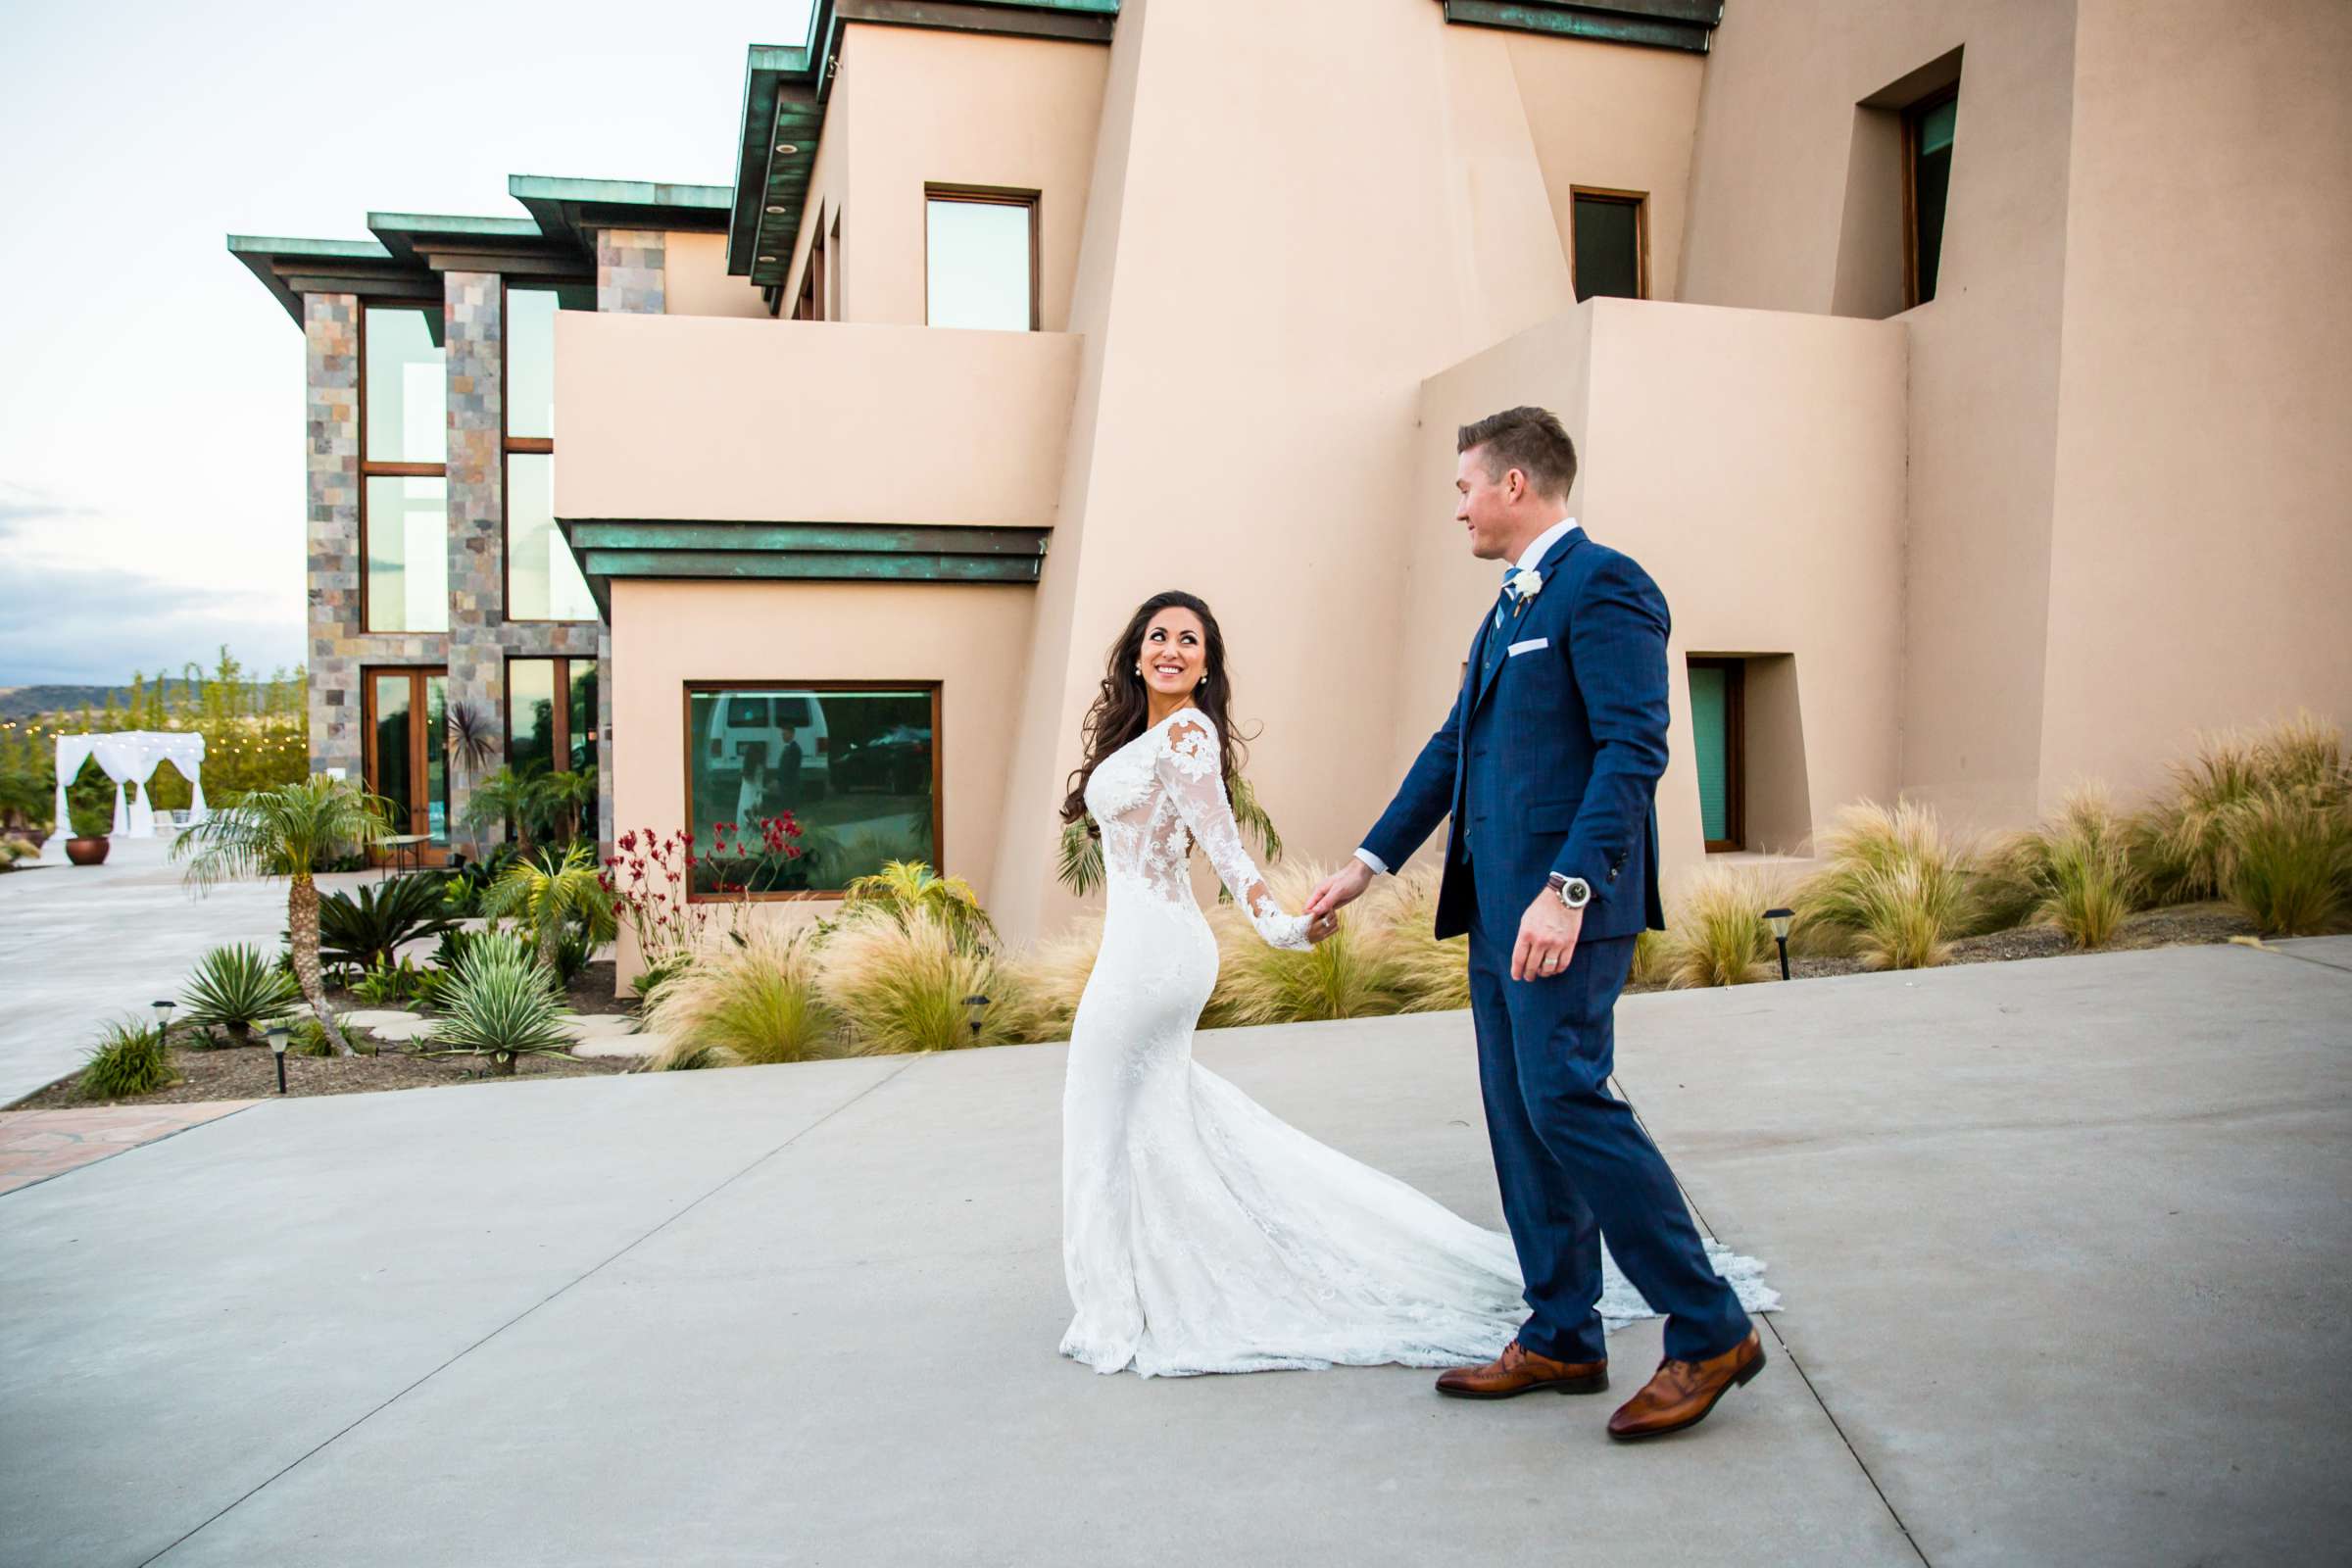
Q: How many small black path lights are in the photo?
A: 4